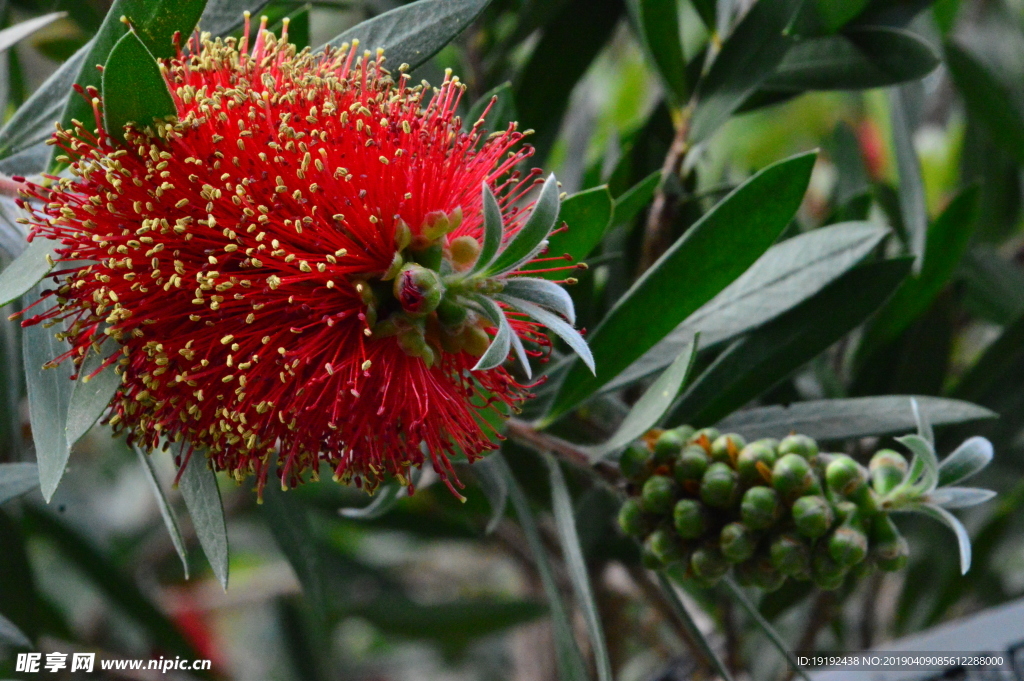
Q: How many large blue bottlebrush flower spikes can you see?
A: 0